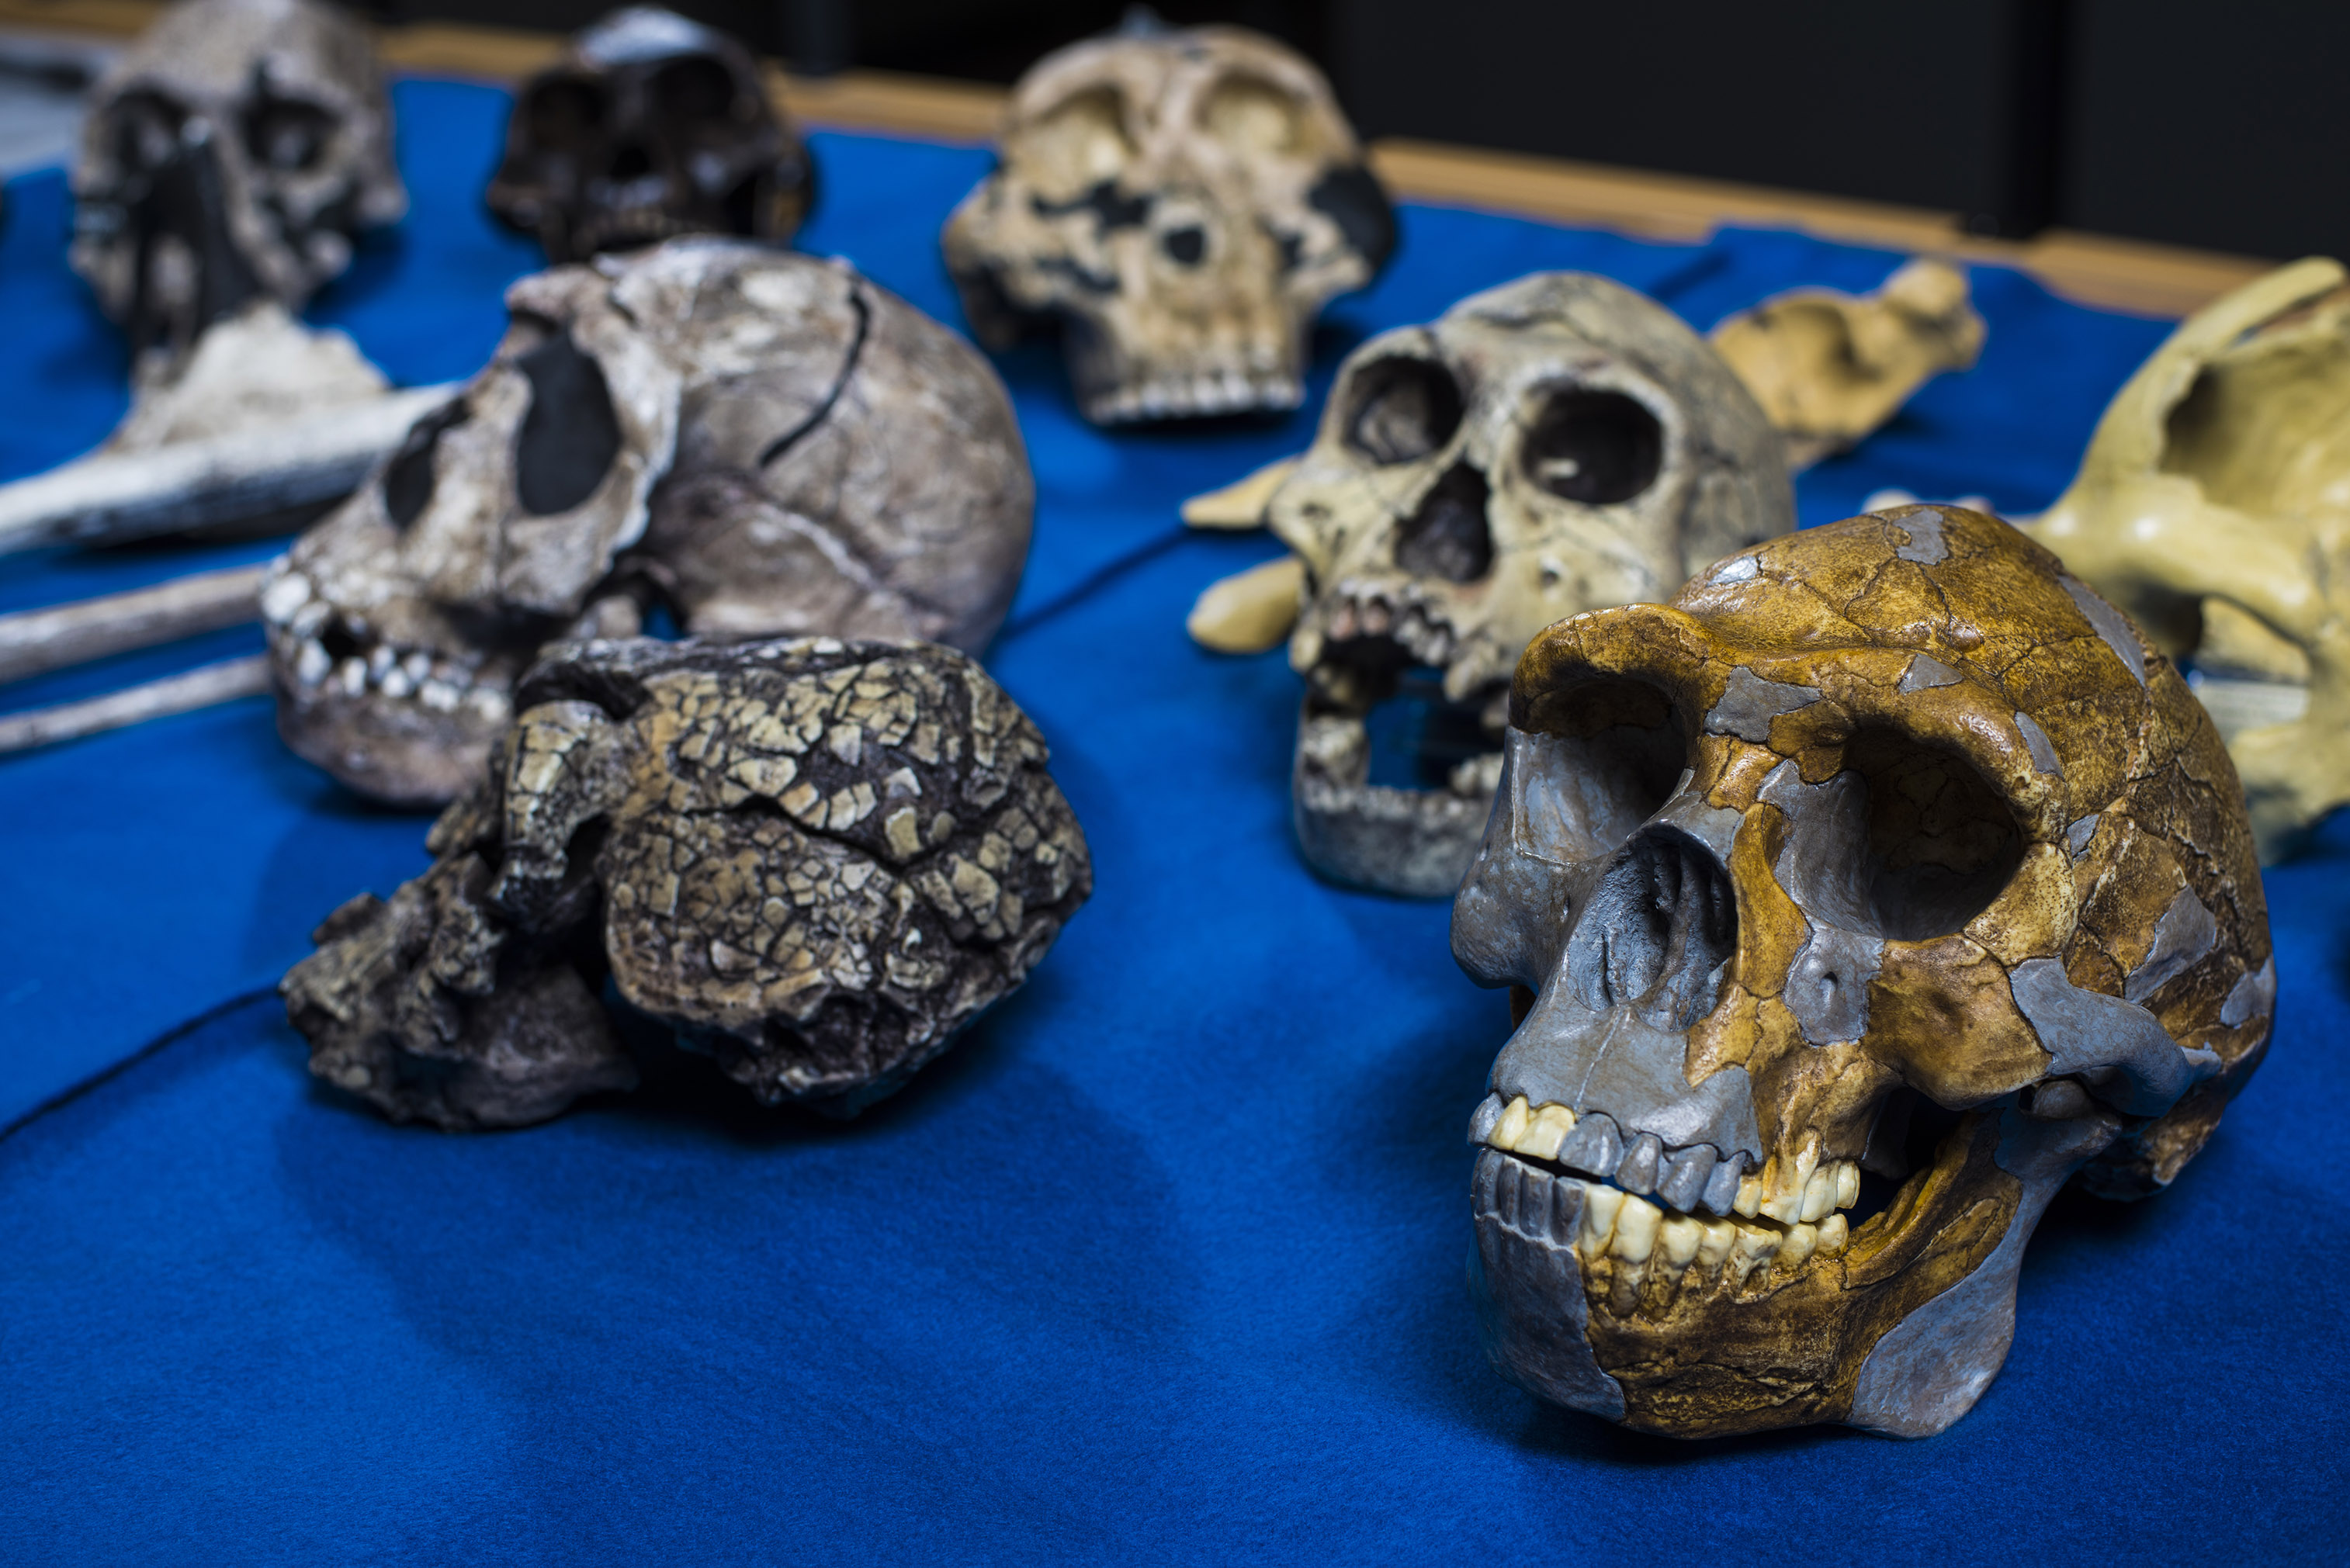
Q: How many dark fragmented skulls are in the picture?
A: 1